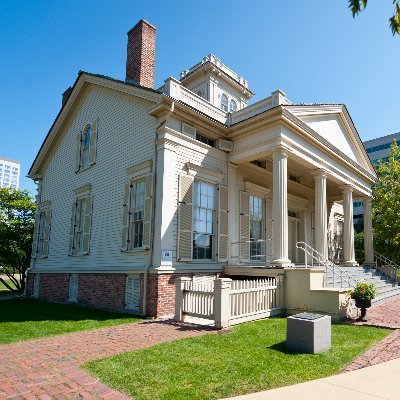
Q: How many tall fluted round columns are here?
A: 4